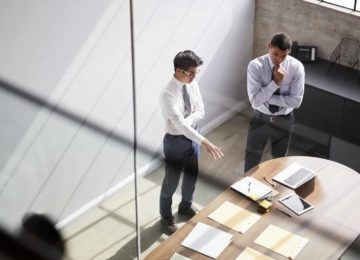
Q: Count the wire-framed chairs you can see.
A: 1